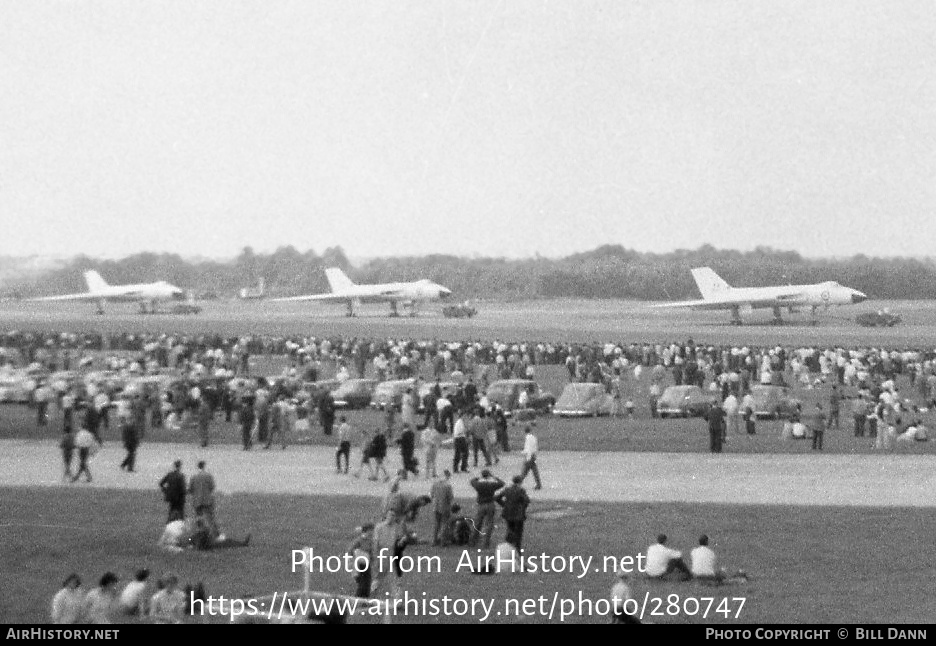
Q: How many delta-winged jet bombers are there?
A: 3